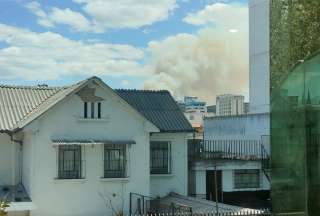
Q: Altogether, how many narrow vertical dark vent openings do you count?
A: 3